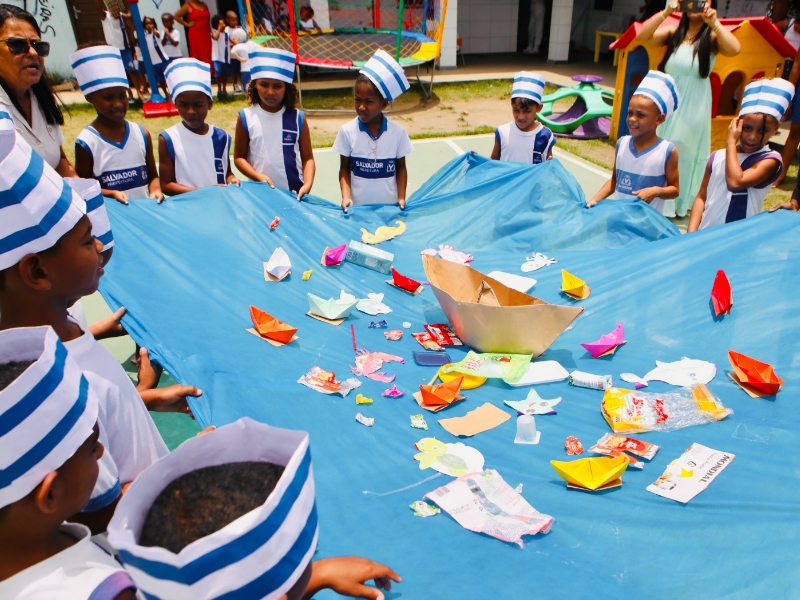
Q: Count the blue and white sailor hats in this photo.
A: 12